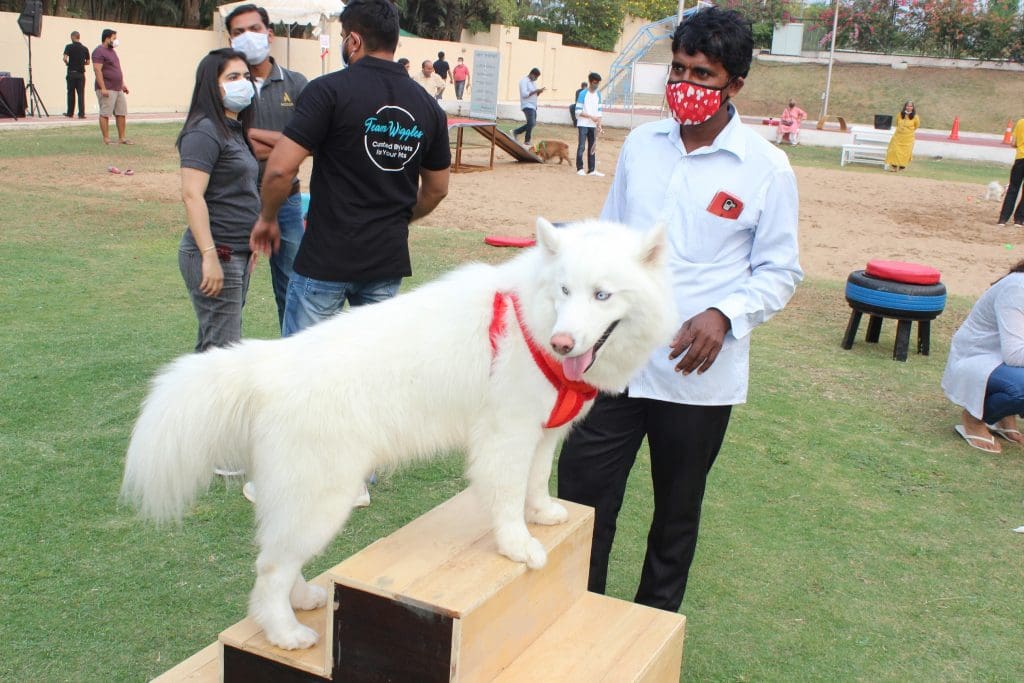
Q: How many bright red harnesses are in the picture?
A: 1